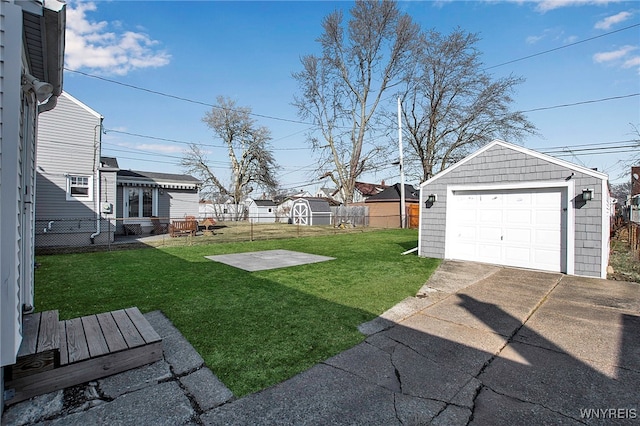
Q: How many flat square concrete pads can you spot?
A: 1